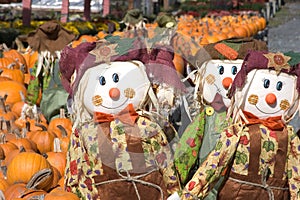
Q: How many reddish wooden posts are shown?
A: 4